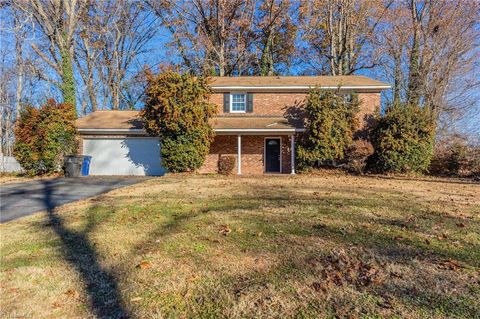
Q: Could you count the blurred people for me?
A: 0